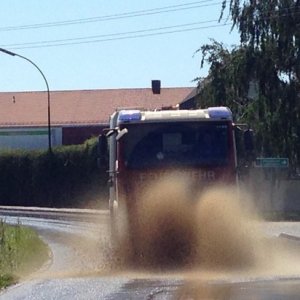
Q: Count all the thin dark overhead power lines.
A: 4